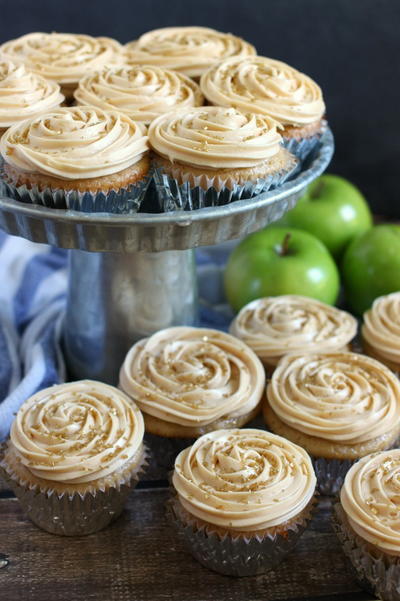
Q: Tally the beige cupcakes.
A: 14